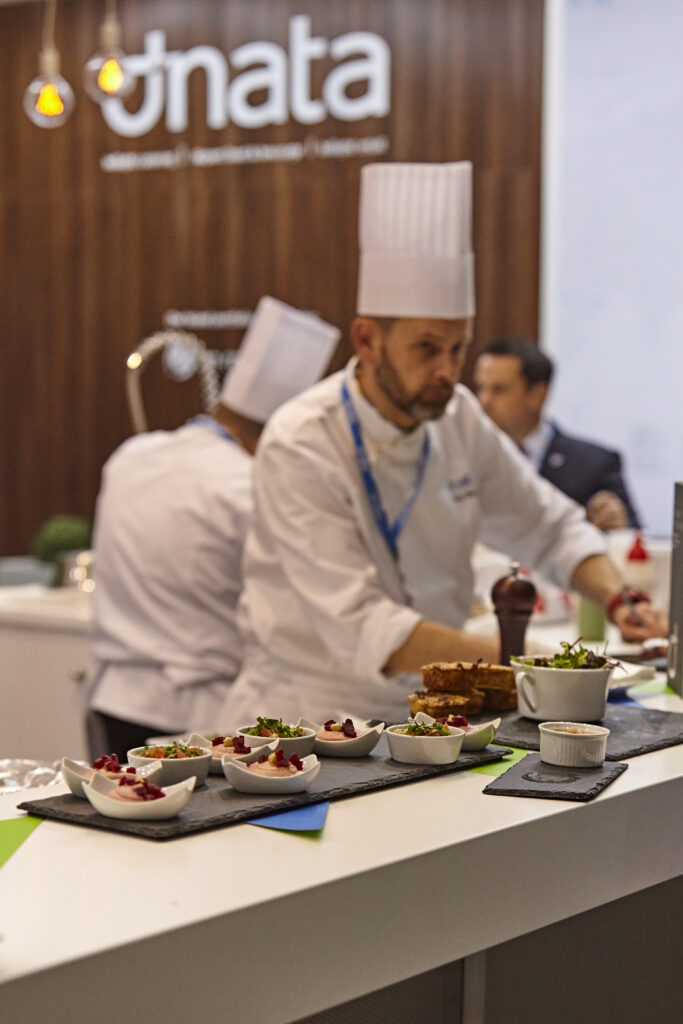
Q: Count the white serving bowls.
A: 11